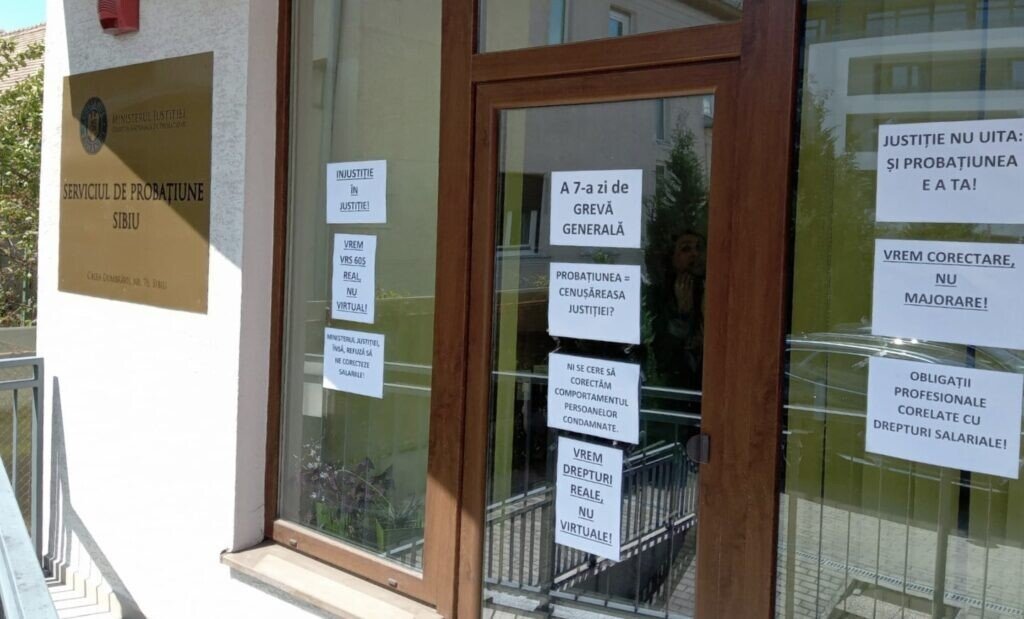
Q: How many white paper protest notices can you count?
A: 10